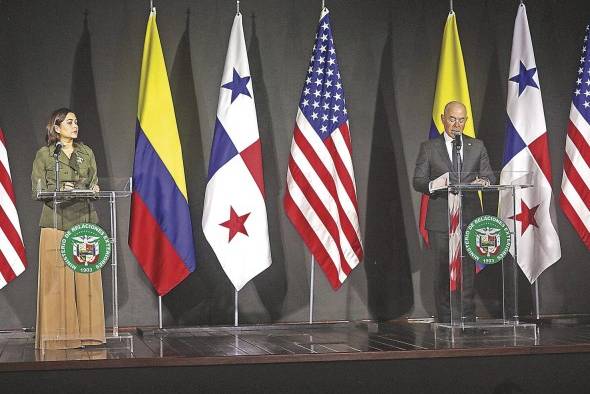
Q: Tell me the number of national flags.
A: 7